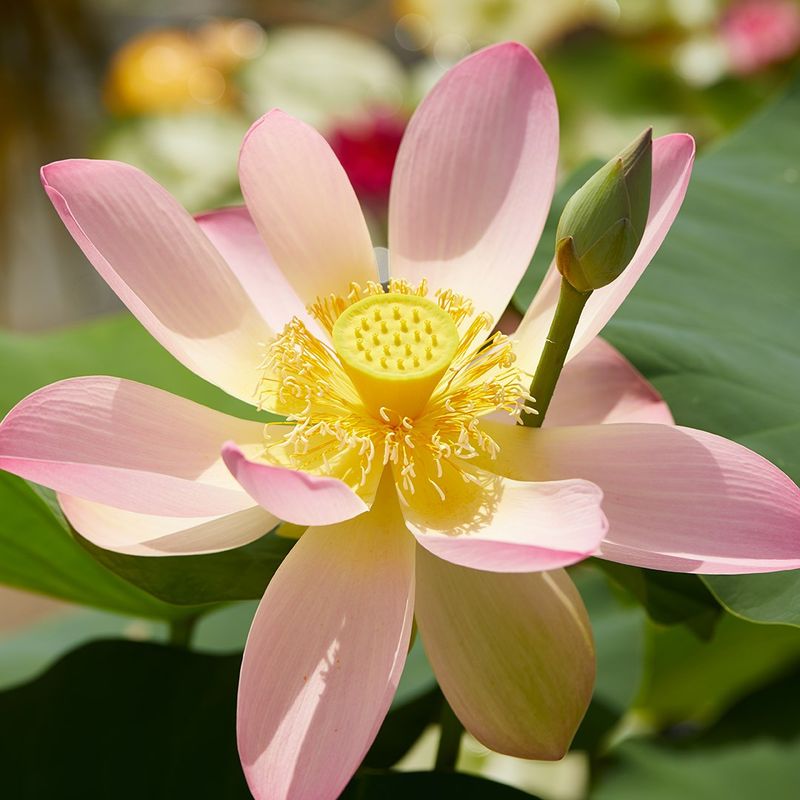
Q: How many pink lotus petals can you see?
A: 13